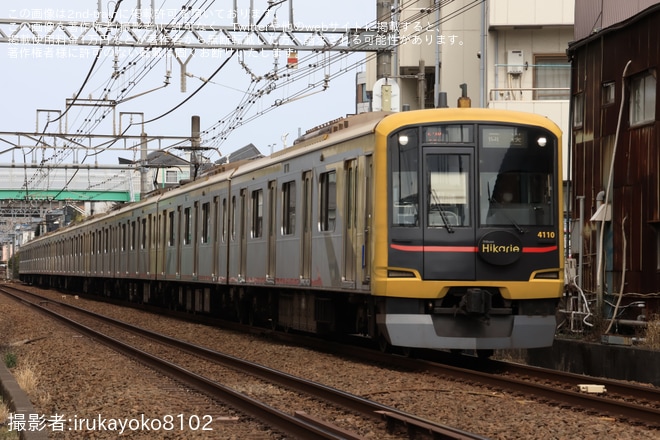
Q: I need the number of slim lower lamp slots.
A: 2